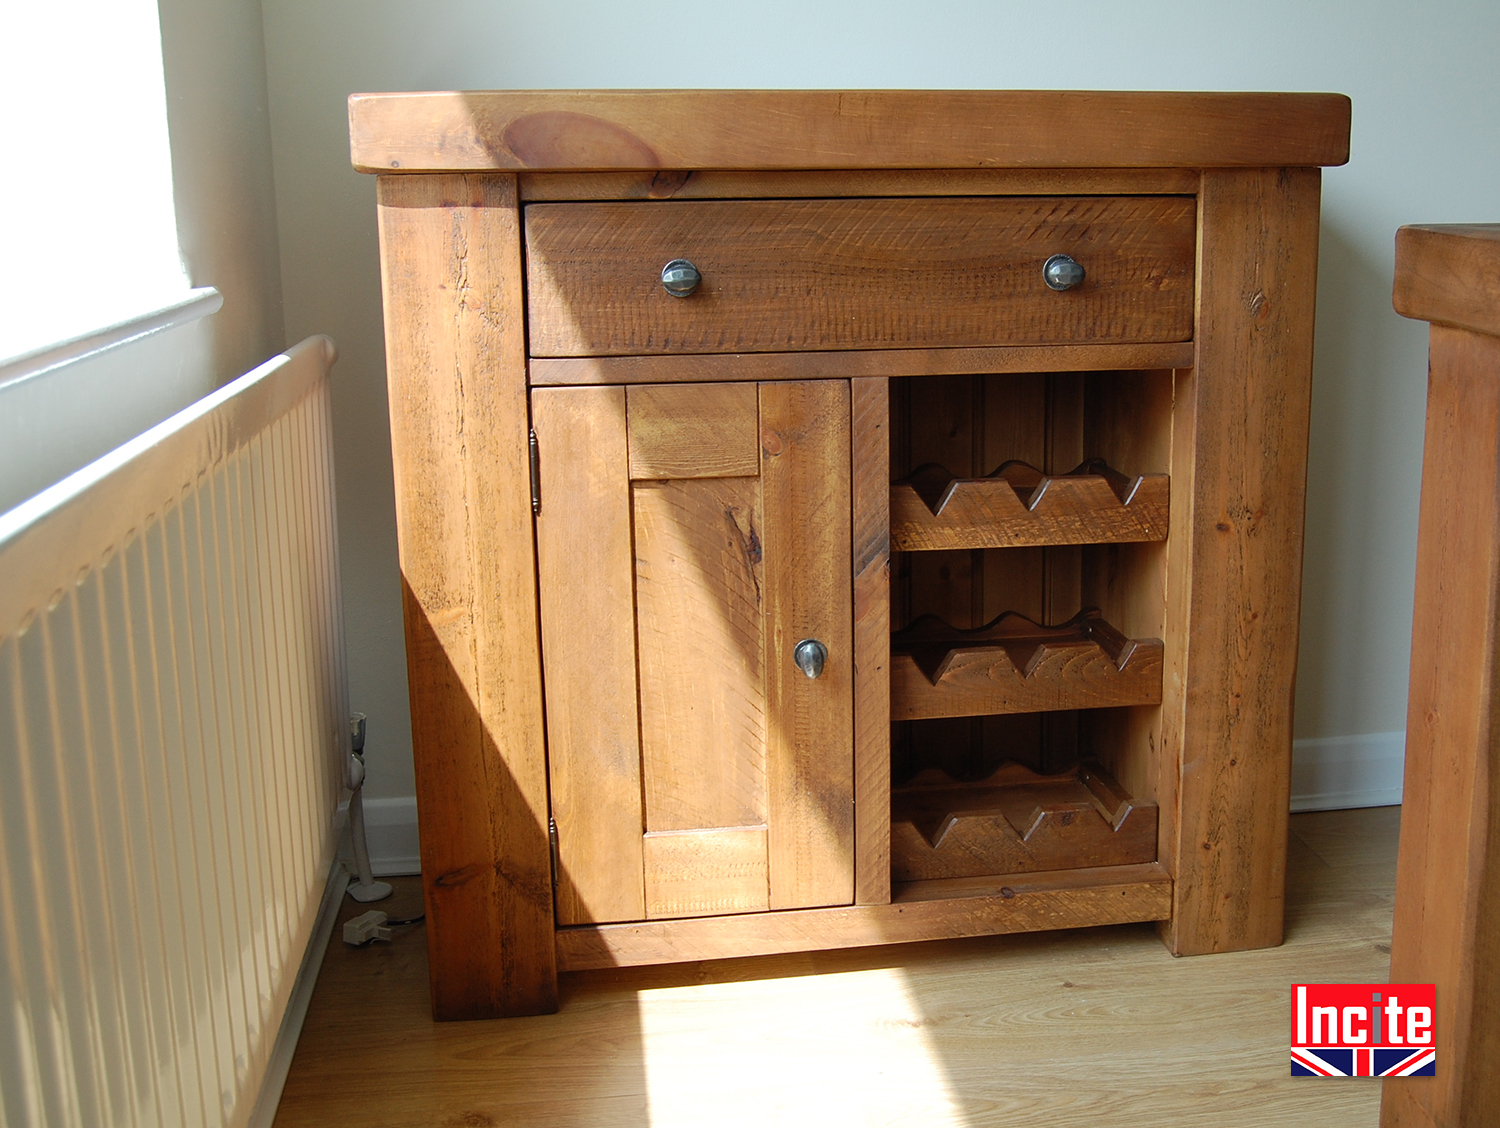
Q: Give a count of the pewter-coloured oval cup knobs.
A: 3